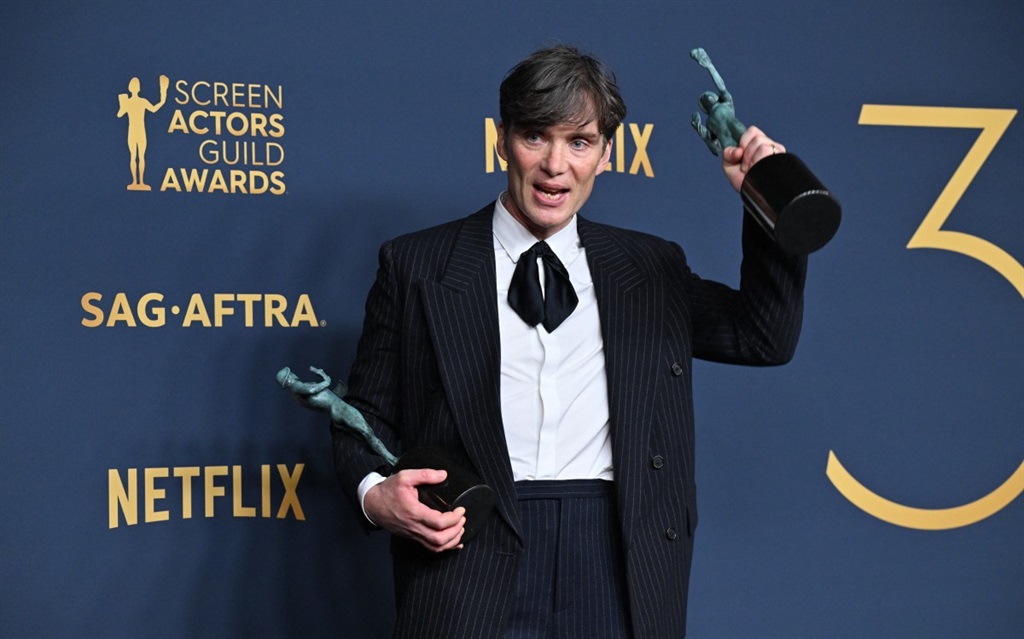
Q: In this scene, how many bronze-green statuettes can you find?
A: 2